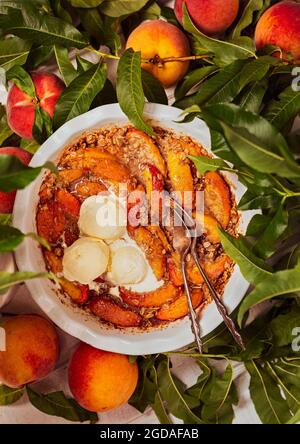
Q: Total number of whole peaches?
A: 7